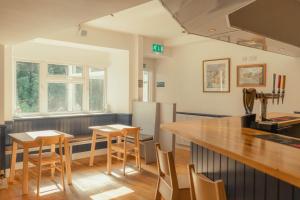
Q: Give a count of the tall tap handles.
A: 3